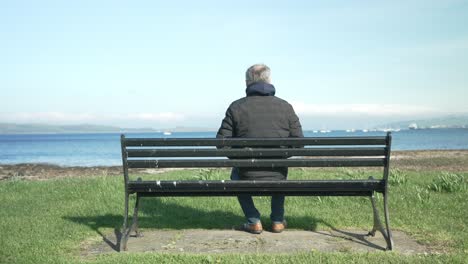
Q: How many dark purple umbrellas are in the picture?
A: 0